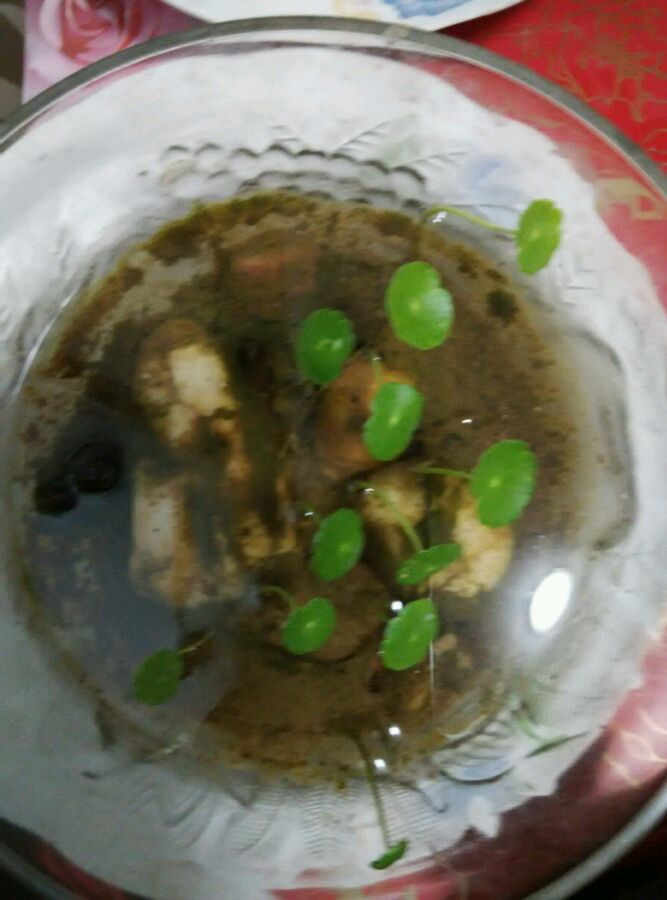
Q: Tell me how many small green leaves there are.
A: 11